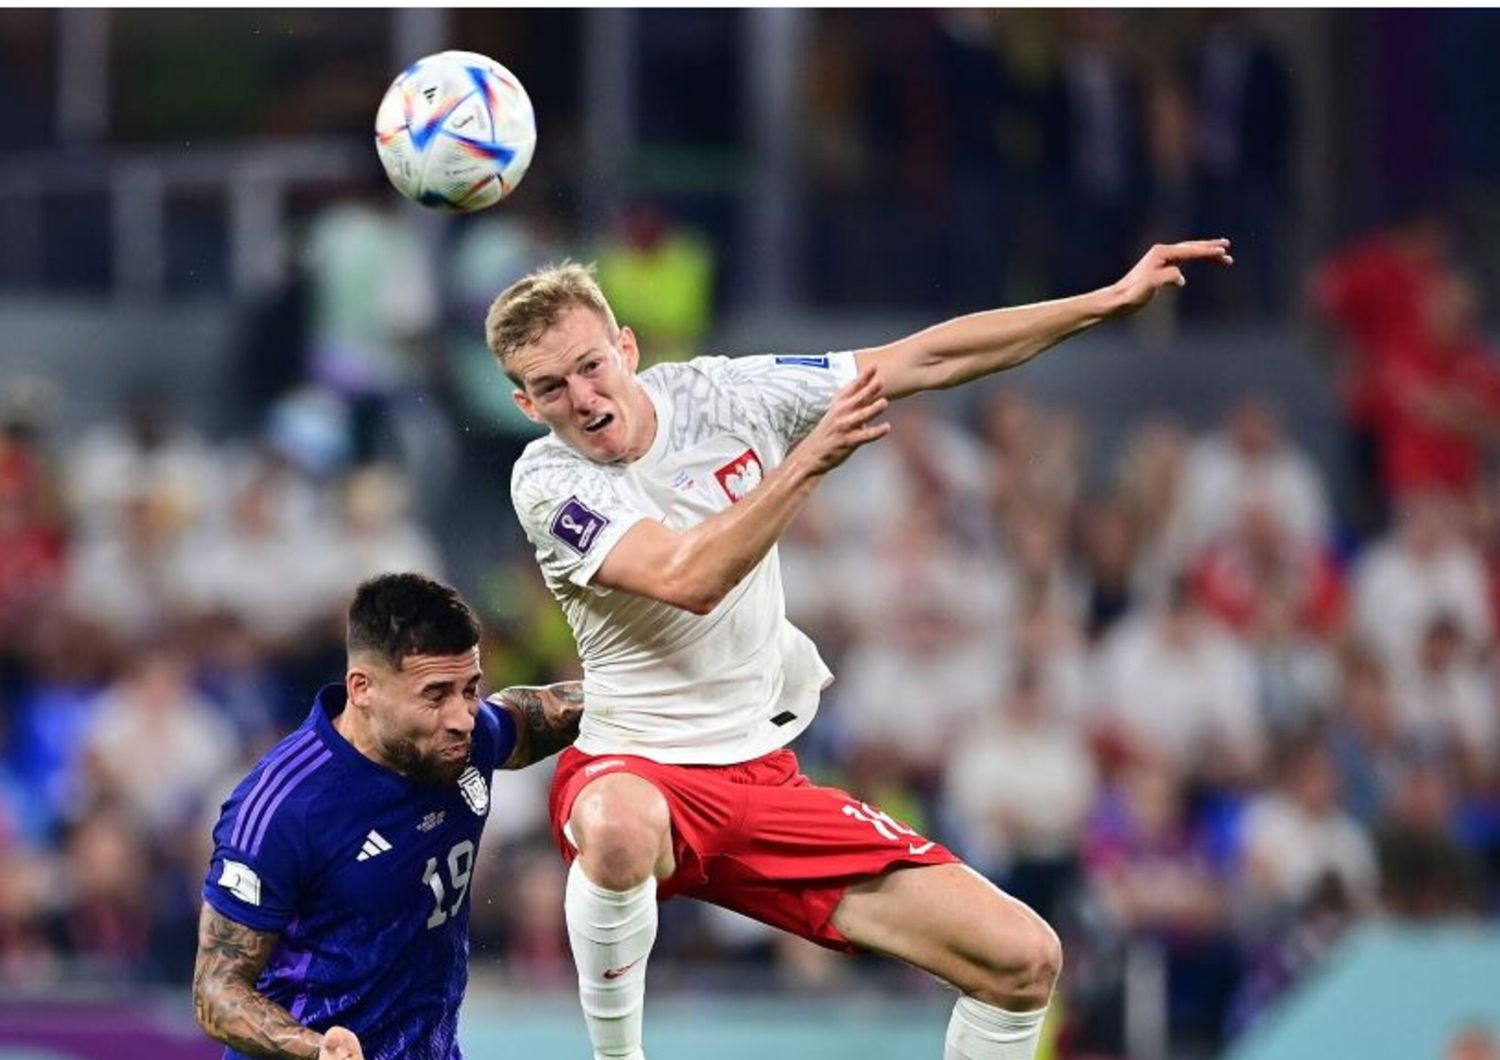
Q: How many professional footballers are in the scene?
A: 2